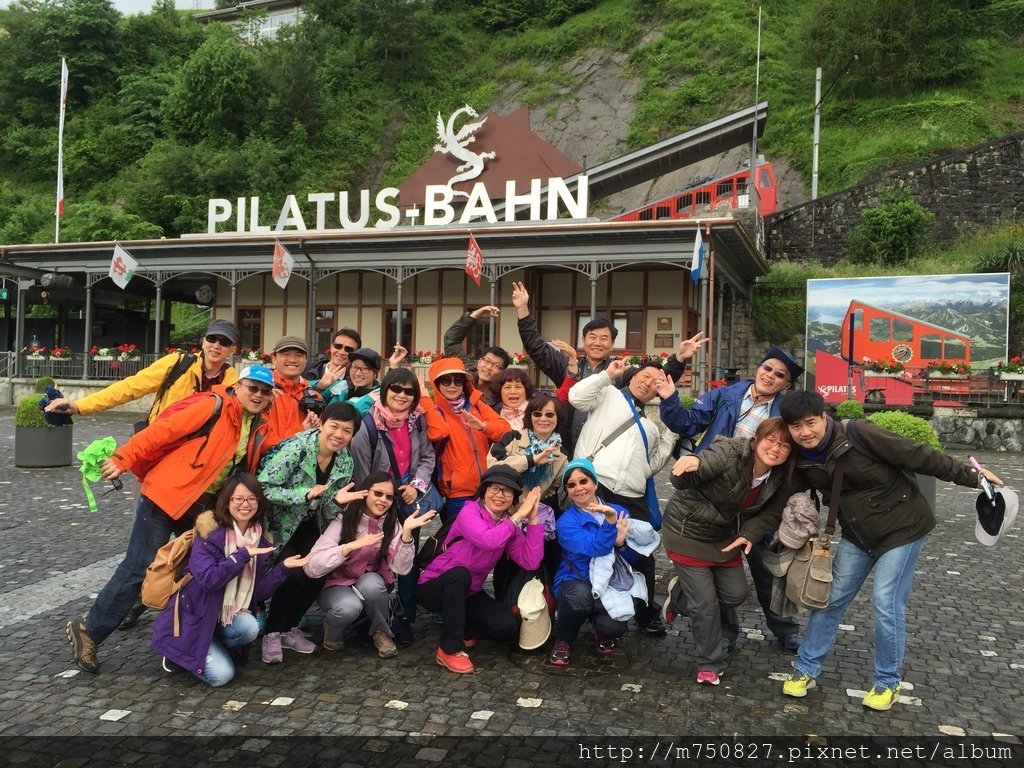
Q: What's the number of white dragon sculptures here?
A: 1